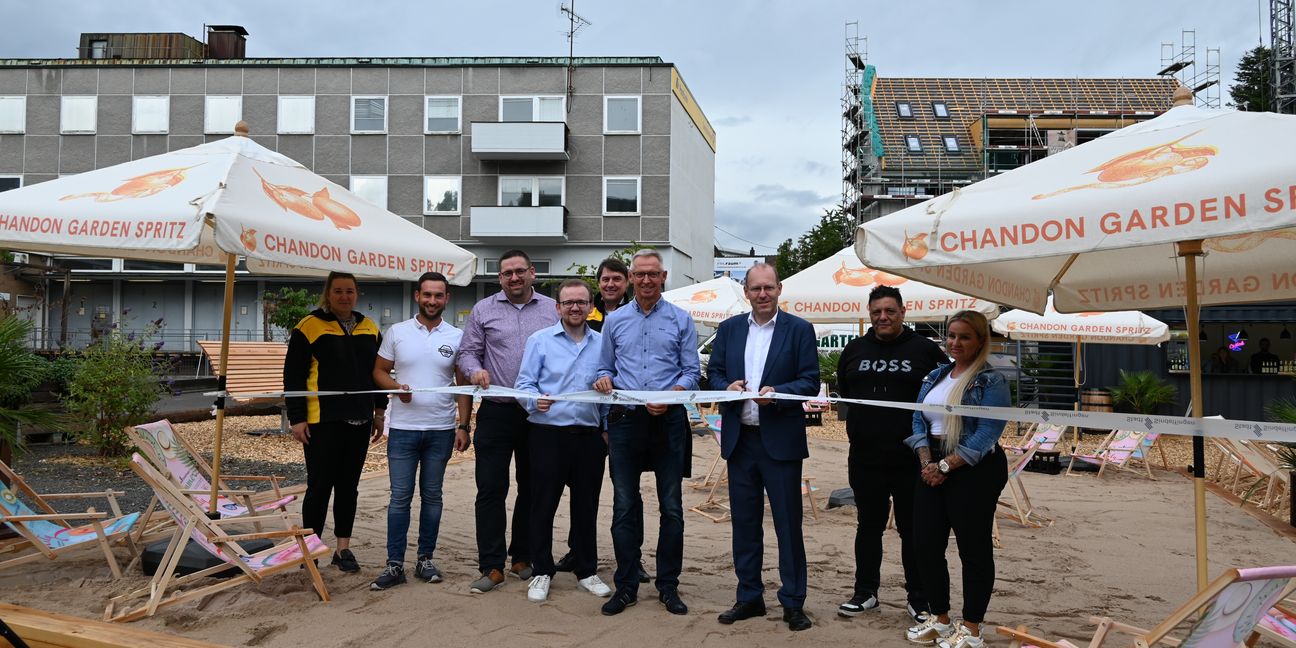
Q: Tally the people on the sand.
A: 9